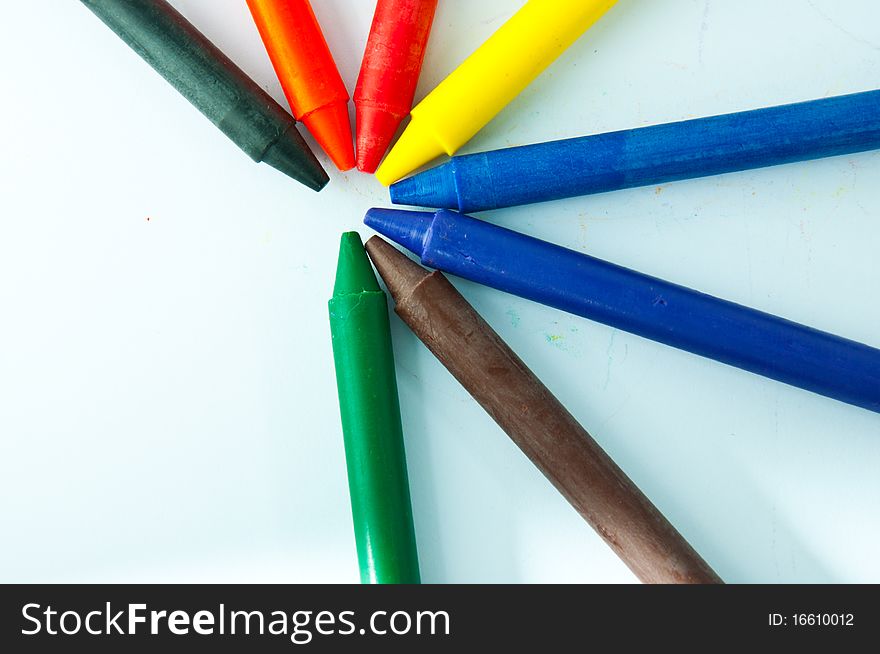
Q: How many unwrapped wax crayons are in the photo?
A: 8